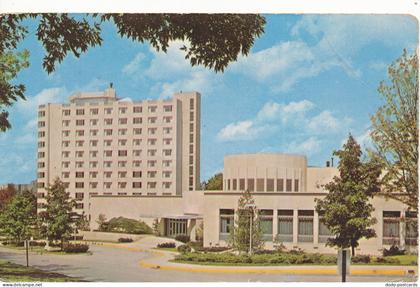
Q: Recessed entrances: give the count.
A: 1